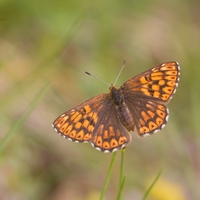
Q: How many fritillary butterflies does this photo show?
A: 1